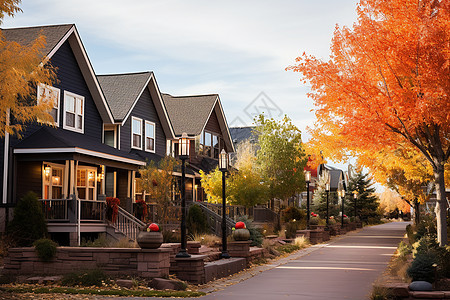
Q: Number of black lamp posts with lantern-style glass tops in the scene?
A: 6